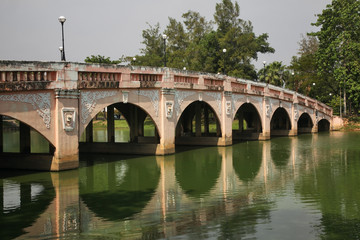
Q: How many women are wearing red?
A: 0